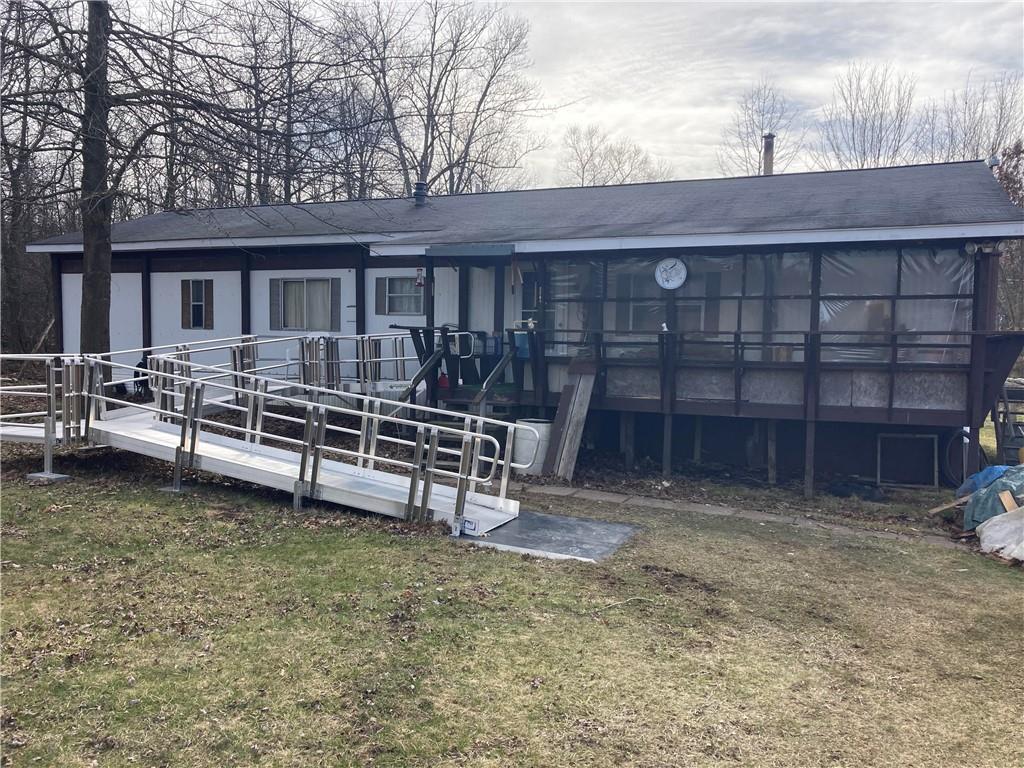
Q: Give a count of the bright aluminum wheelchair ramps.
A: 1